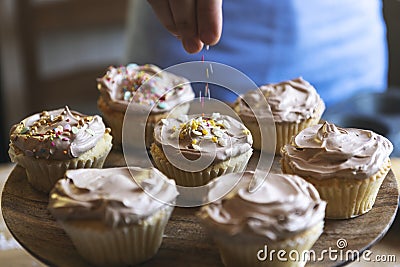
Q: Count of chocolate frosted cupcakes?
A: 7